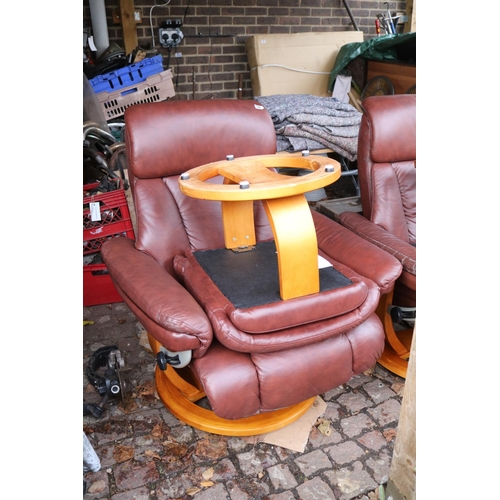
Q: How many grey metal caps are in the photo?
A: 5